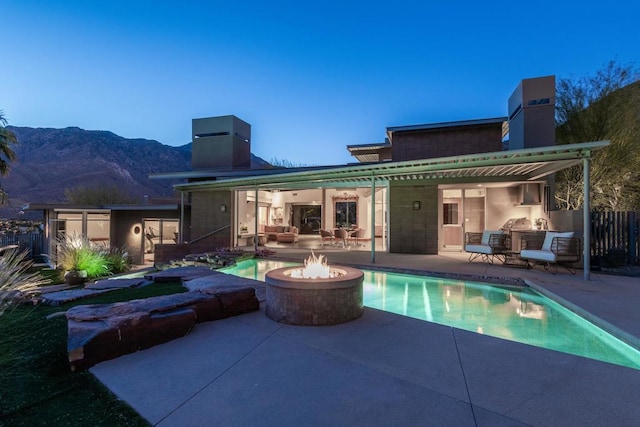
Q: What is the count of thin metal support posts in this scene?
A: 4